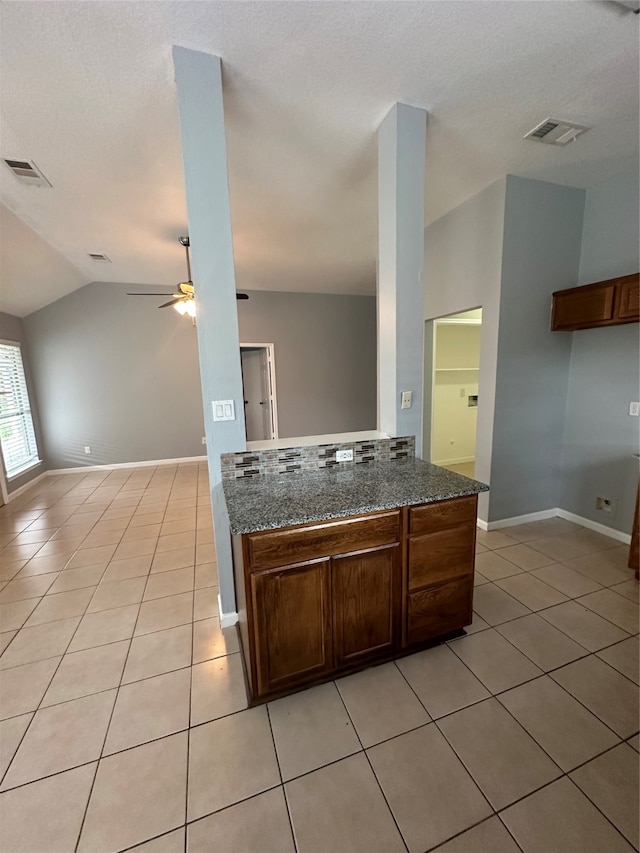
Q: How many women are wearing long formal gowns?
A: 0